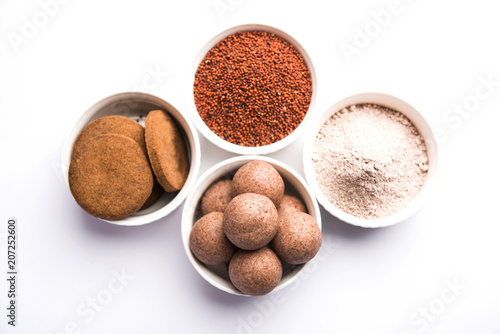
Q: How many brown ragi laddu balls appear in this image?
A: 7